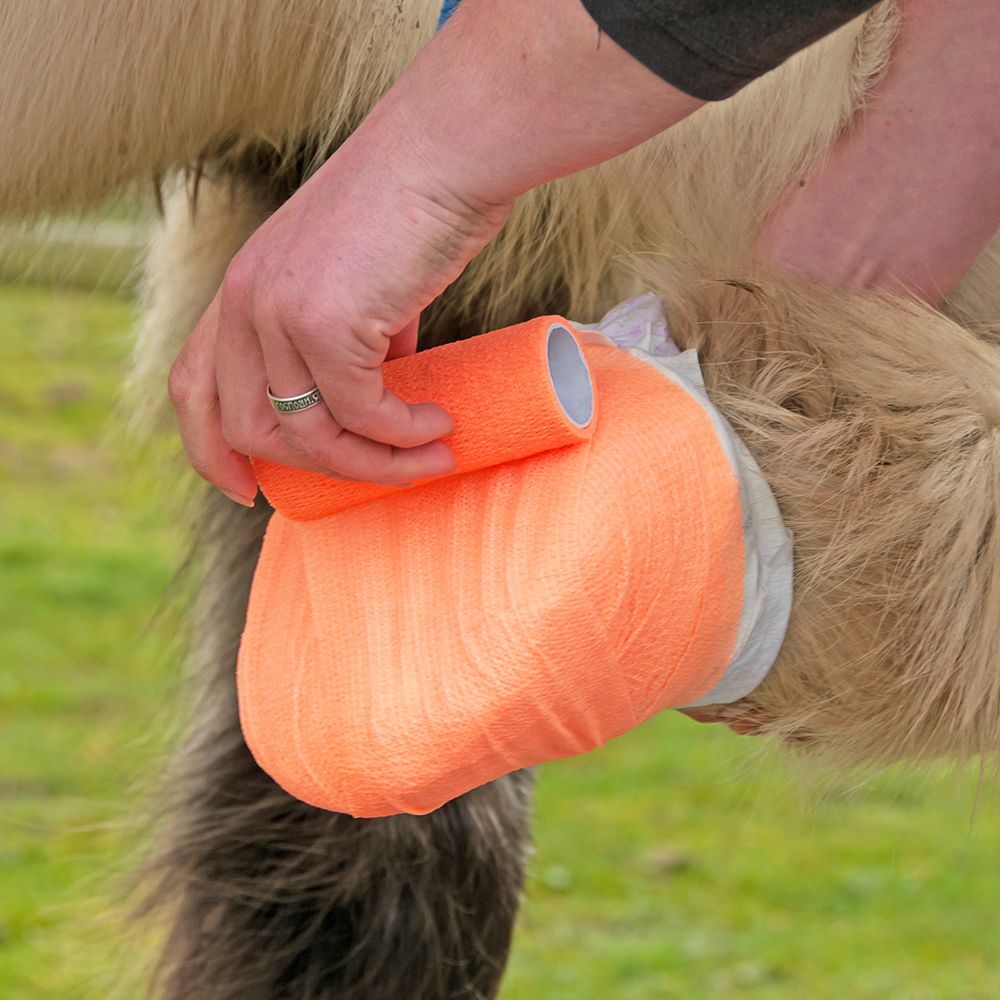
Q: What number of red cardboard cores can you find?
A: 0